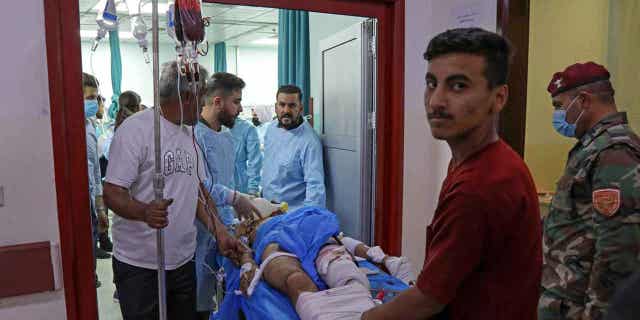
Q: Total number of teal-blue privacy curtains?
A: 3